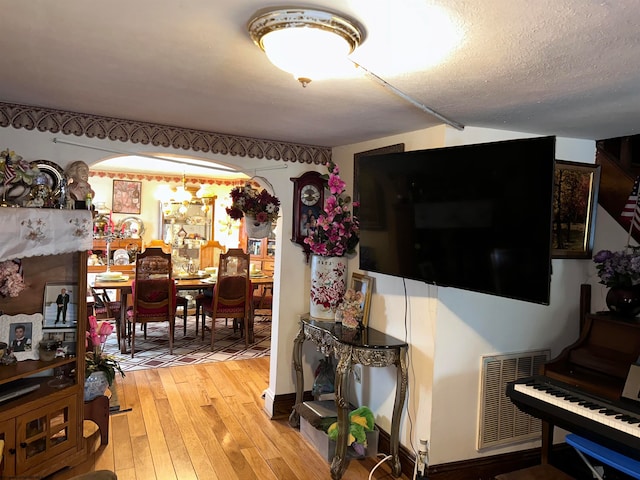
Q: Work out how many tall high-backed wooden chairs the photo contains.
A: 4